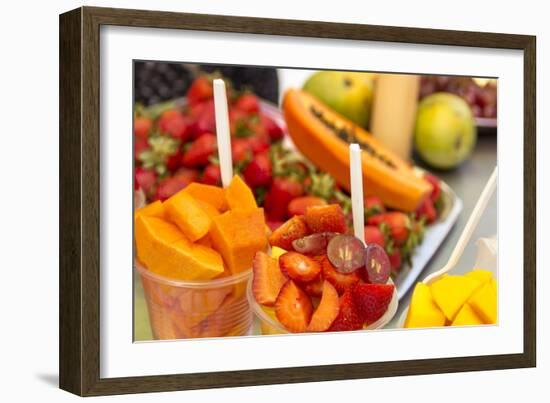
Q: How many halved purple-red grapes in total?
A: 3